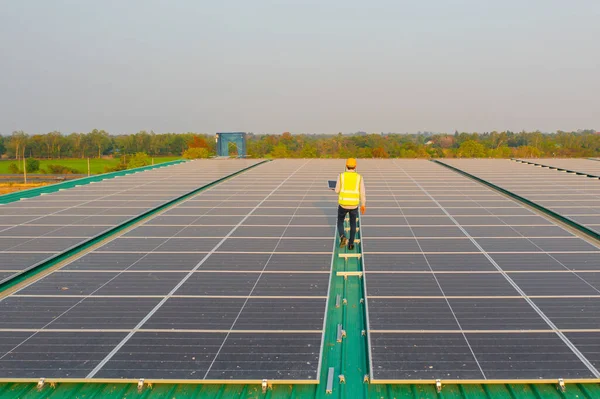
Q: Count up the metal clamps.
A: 5